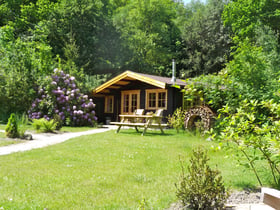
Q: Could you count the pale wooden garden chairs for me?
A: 2